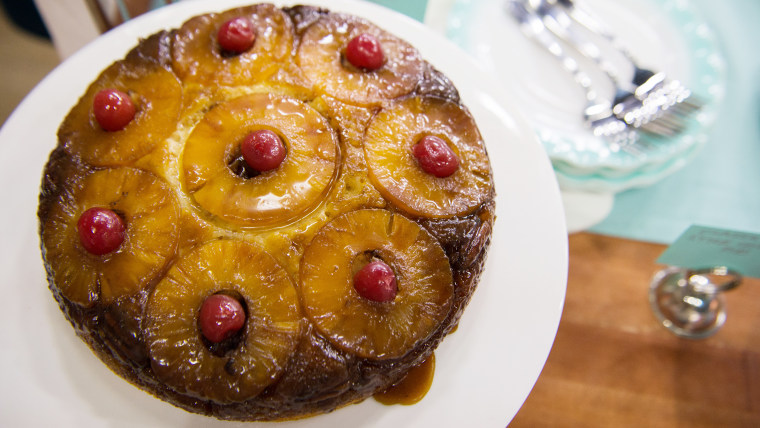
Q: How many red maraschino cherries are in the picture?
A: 8